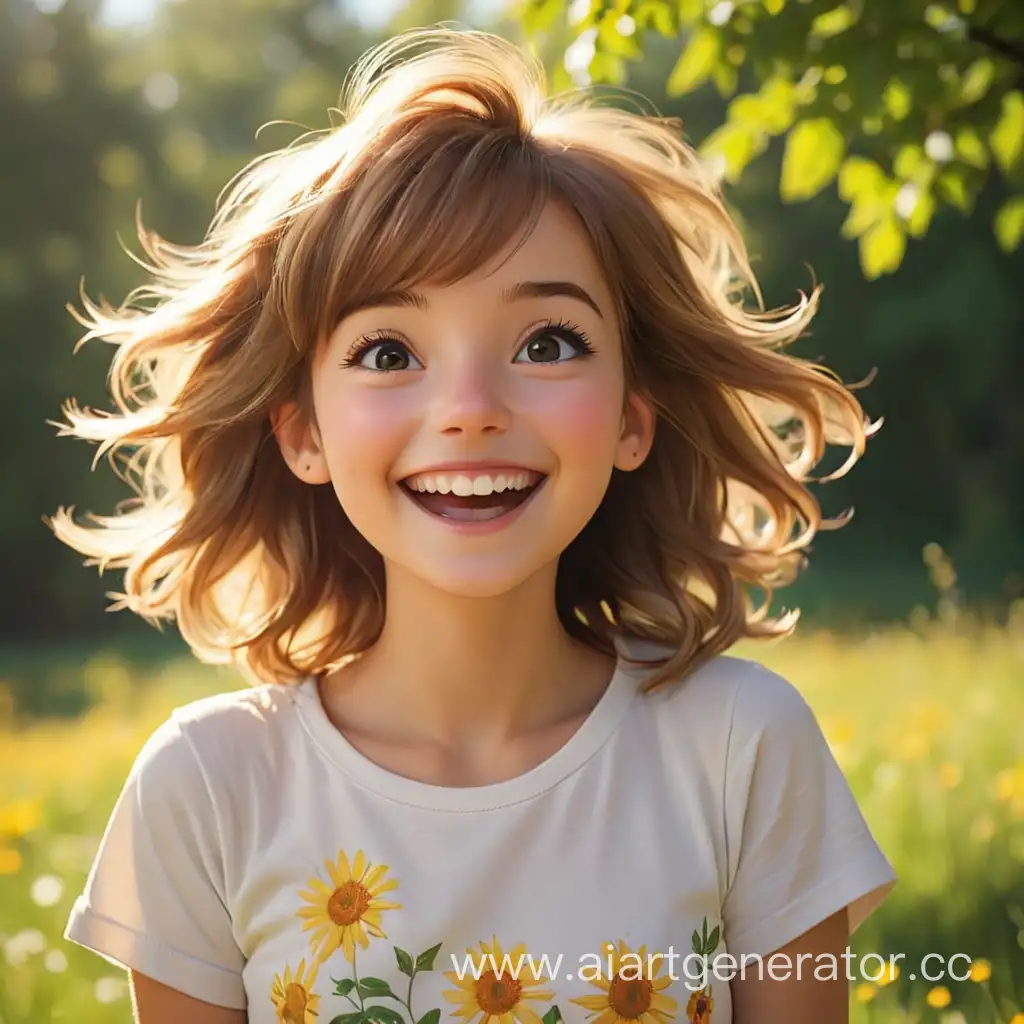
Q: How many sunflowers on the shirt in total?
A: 5